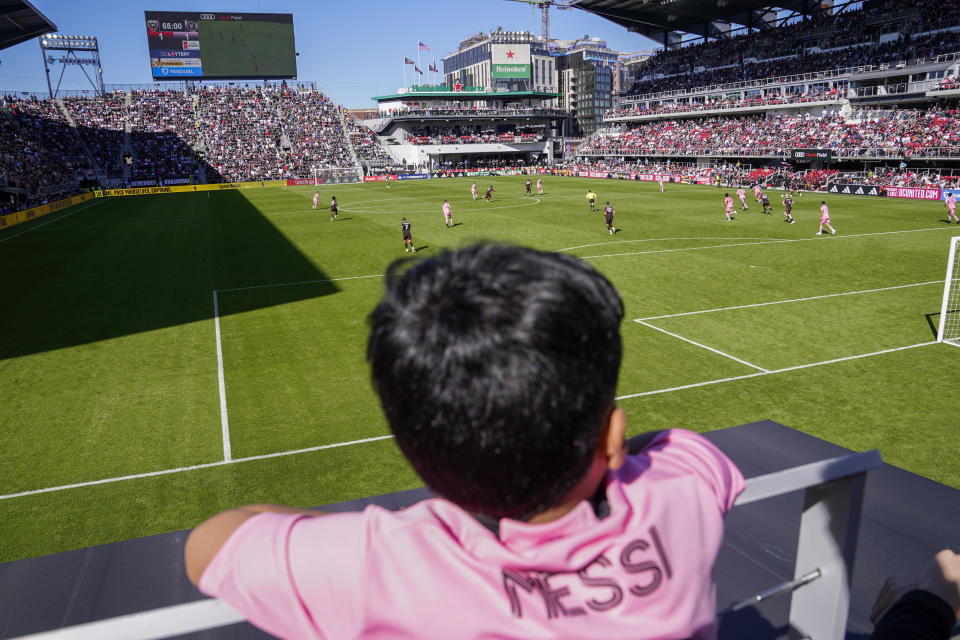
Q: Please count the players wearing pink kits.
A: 10